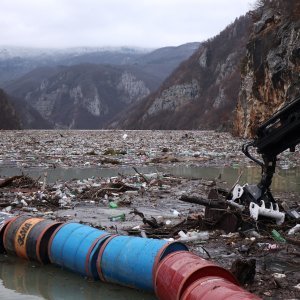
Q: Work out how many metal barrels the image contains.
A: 6